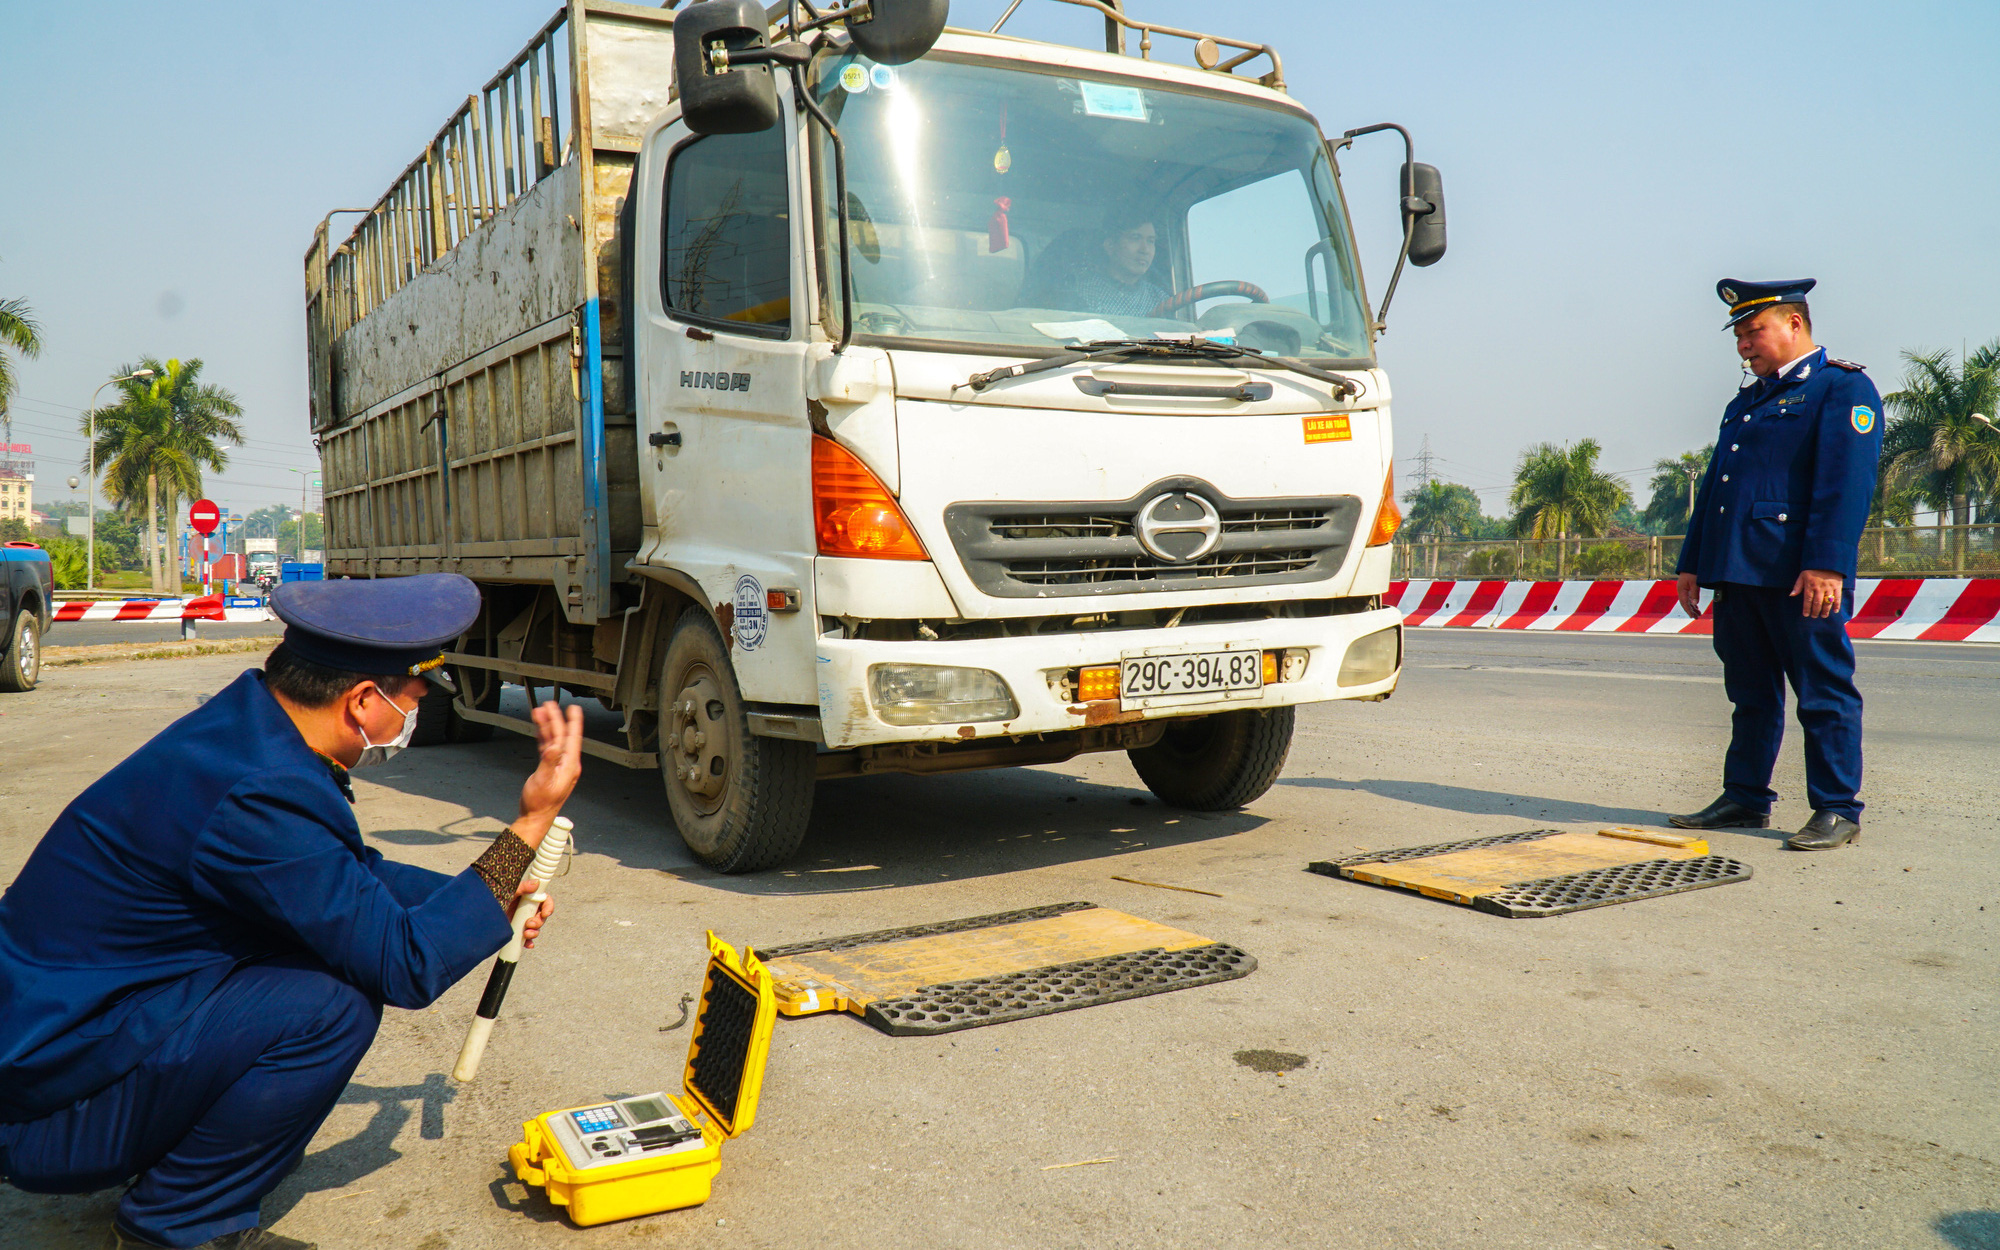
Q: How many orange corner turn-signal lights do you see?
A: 2